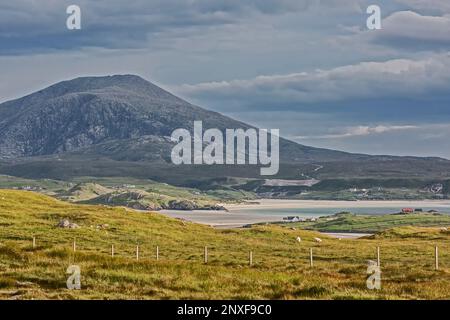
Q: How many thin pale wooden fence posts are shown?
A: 10